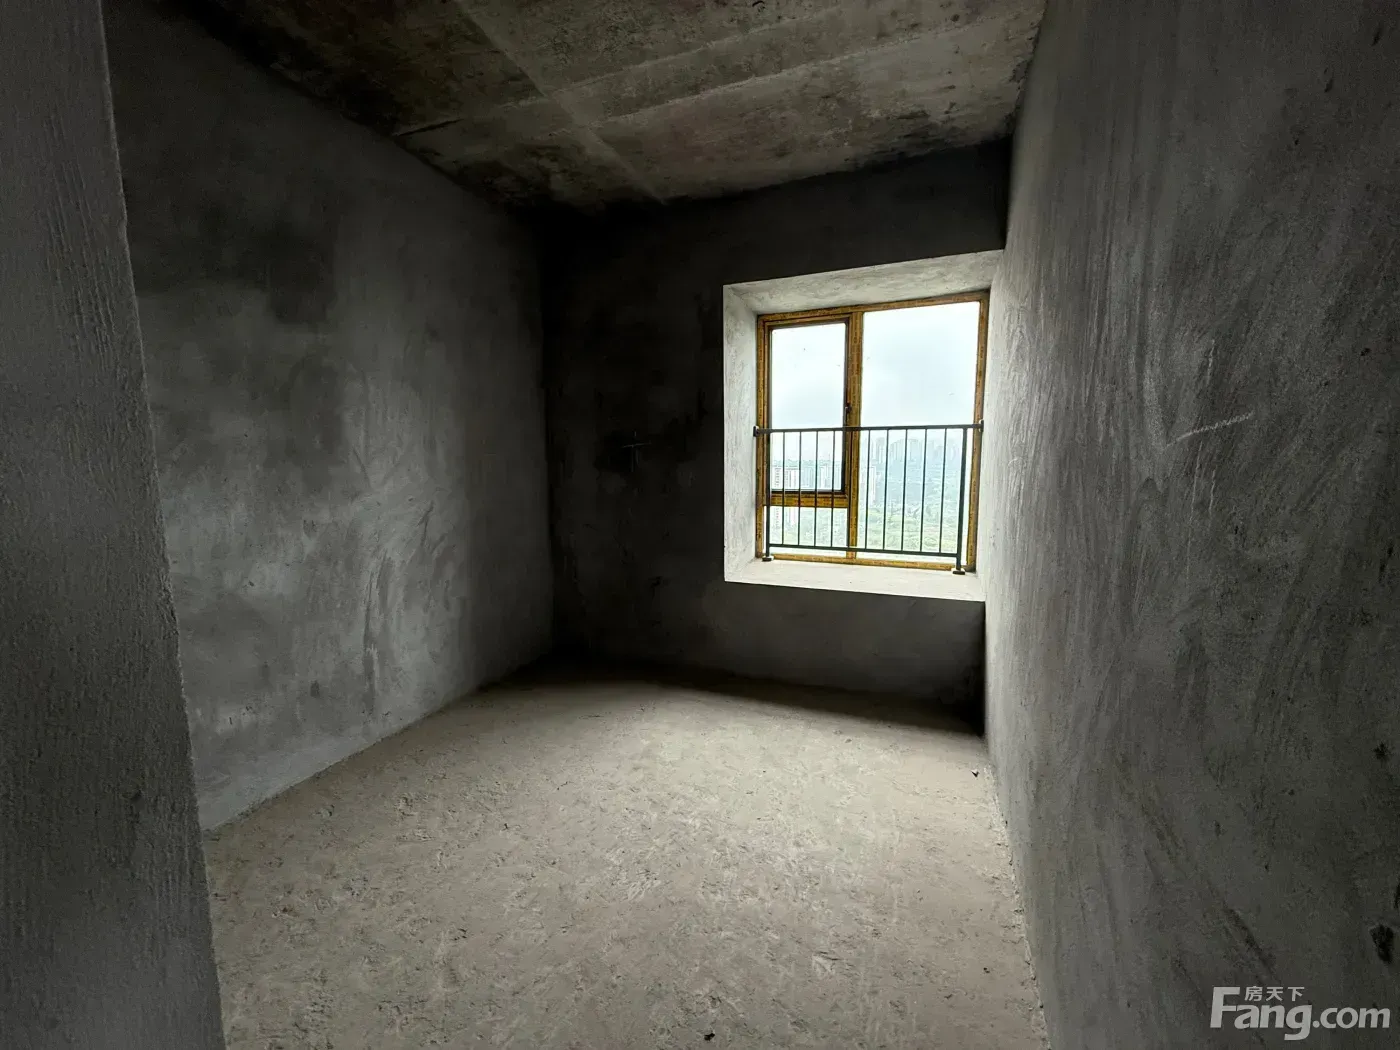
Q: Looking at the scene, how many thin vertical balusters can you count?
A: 10